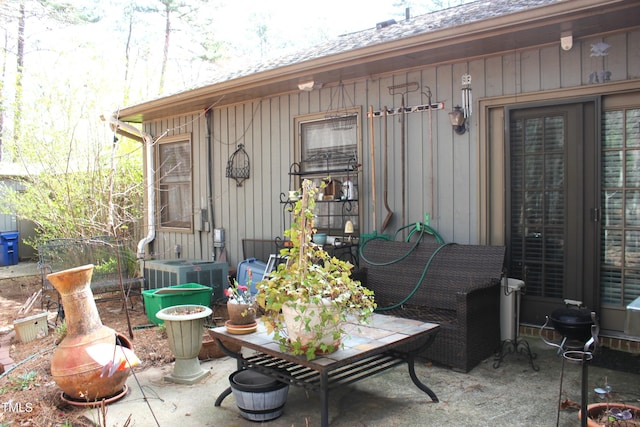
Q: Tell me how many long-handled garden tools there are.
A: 4